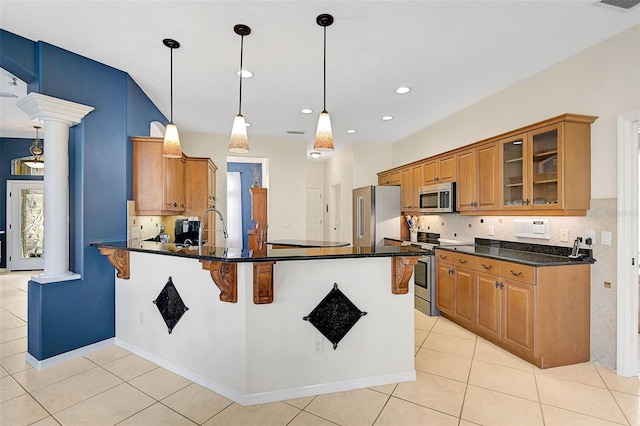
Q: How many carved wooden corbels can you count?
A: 4